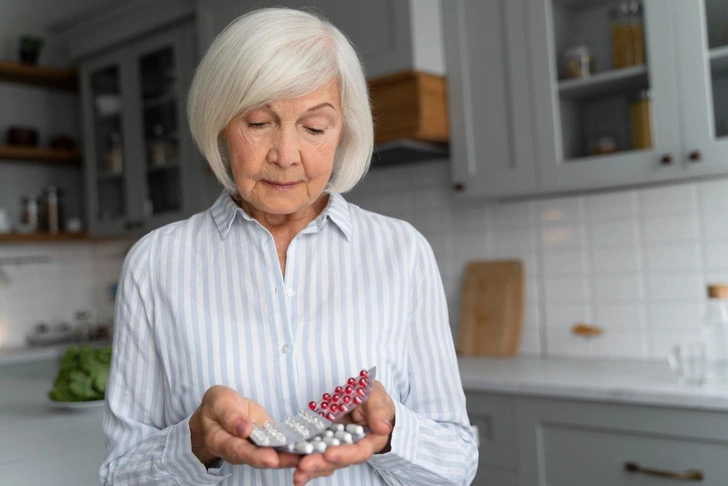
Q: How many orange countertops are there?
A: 0